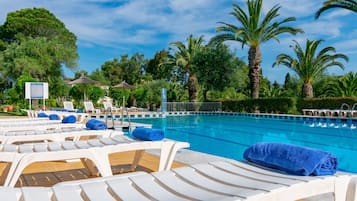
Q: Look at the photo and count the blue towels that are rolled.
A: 6